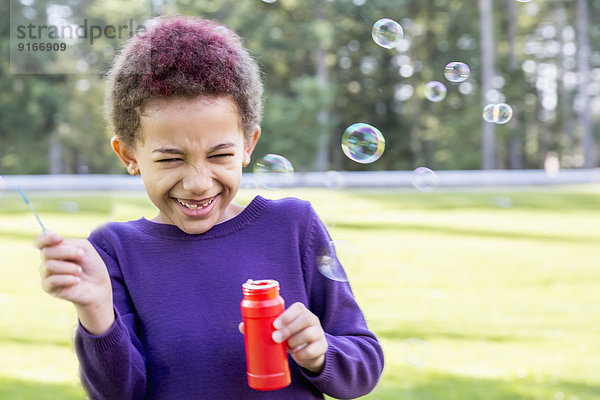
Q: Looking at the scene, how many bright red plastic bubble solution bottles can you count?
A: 1